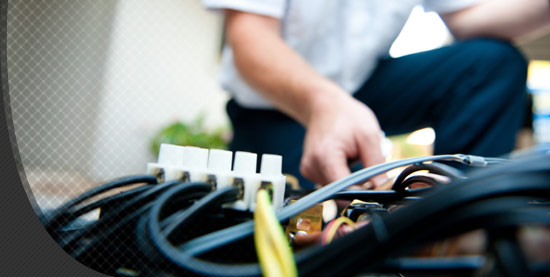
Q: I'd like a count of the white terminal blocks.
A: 5